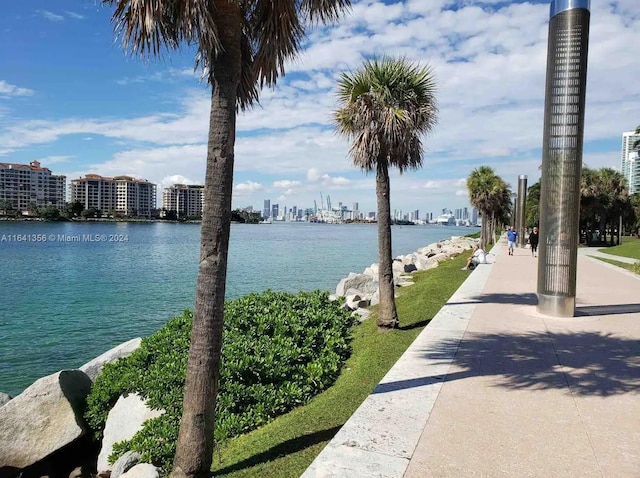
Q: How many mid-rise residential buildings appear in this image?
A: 3